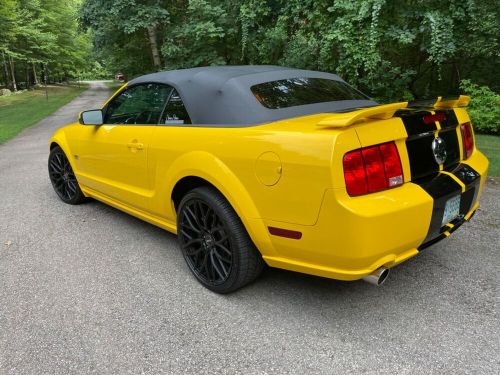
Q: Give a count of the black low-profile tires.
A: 2